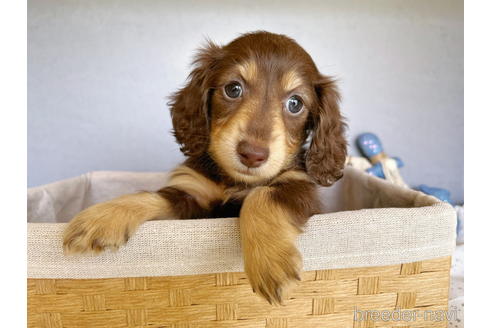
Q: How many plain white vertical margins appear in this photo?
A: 2